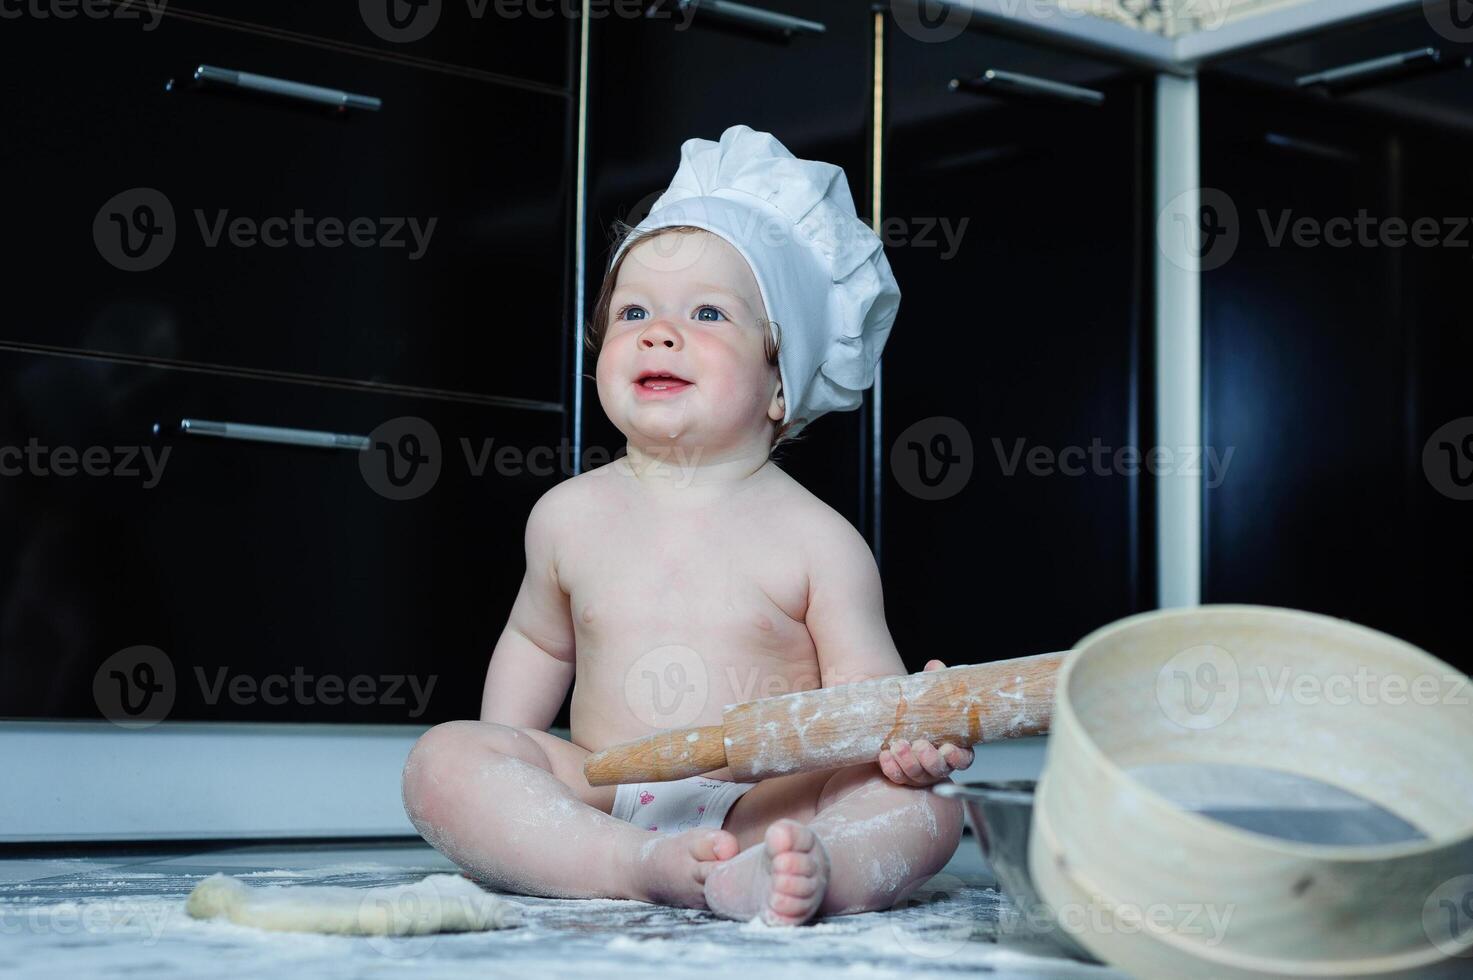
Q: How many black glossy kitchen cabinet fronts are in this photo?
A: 6